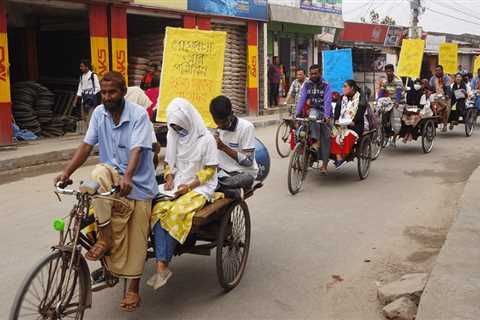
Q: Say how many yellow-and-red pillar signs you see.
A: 4